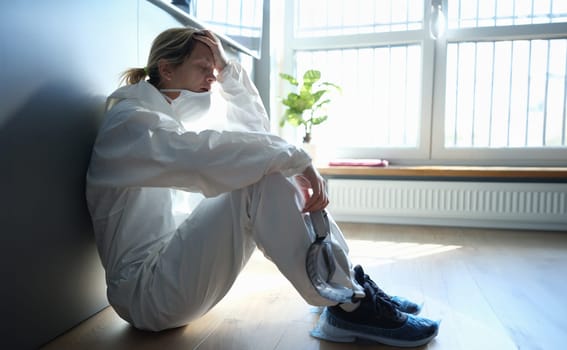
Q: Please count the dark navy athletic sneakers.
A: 2